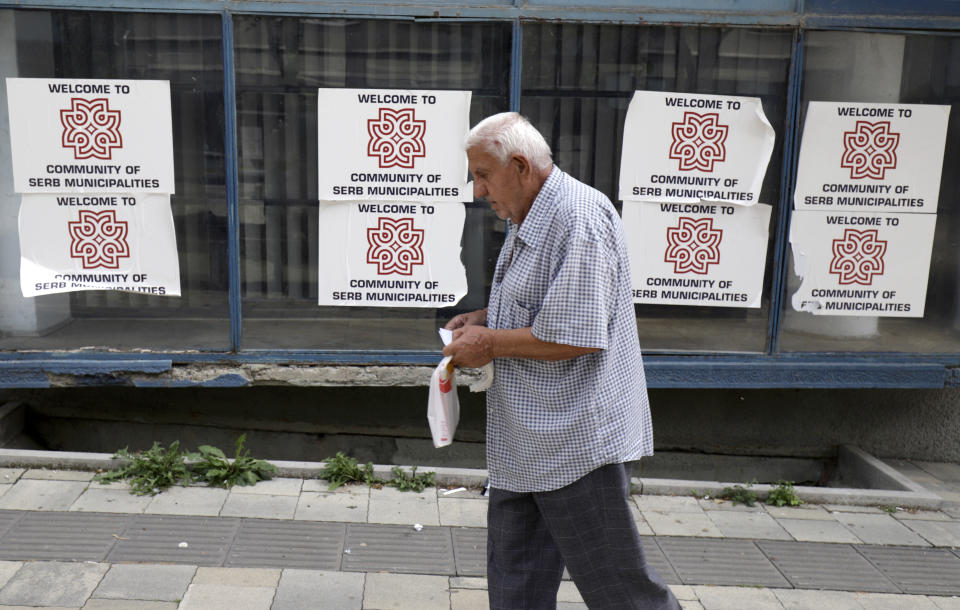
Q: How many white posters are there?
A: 8